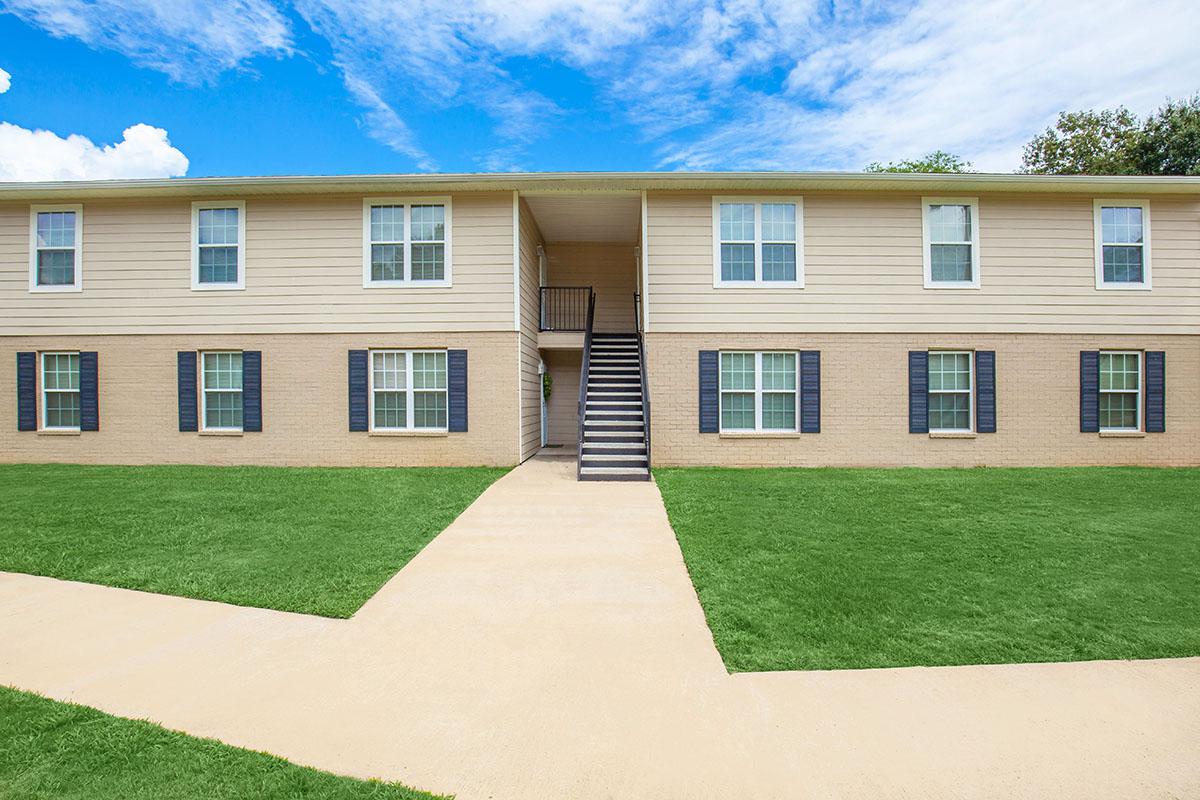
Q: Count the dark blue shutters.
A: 12